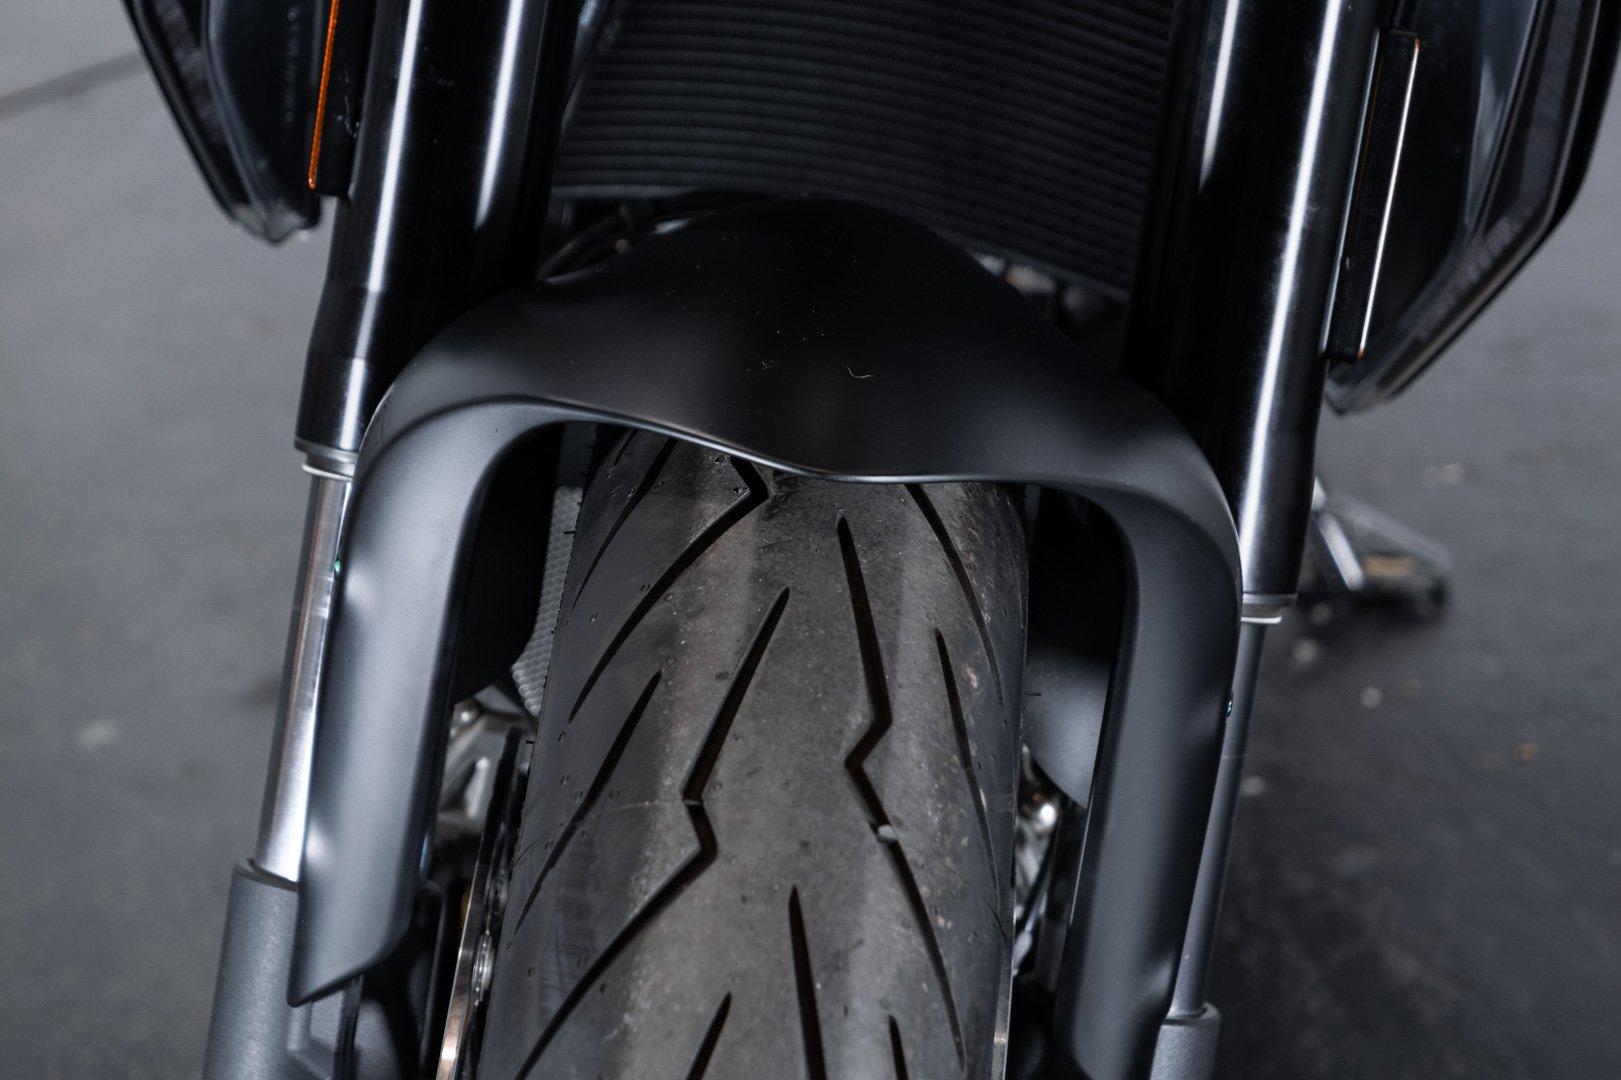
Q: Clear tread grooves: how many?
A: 11